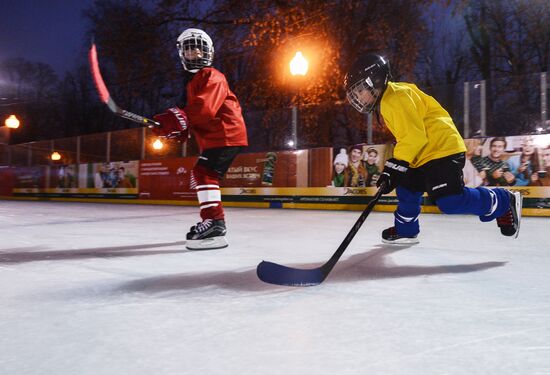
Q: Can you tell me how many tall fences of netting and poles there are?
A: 1